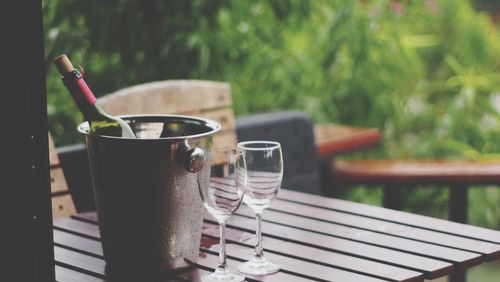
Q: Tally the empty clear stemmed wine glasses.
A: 2